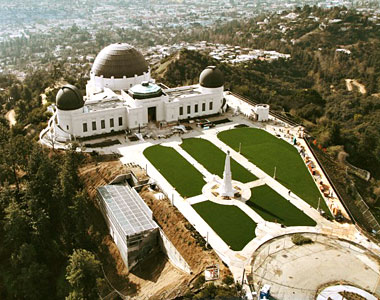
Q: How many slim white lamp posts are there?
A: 6